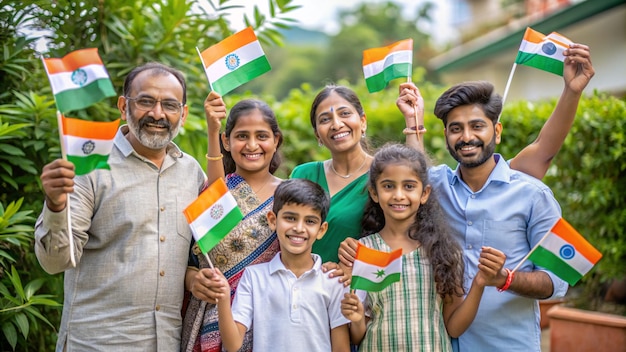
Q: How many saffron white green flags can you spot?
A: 8